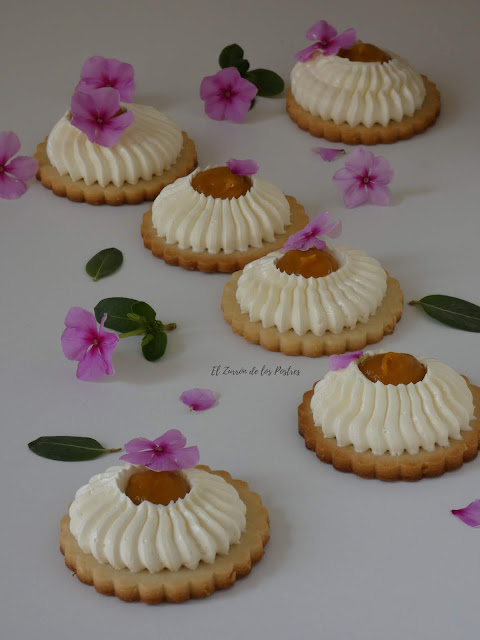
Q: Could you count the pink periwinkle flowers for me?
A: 9